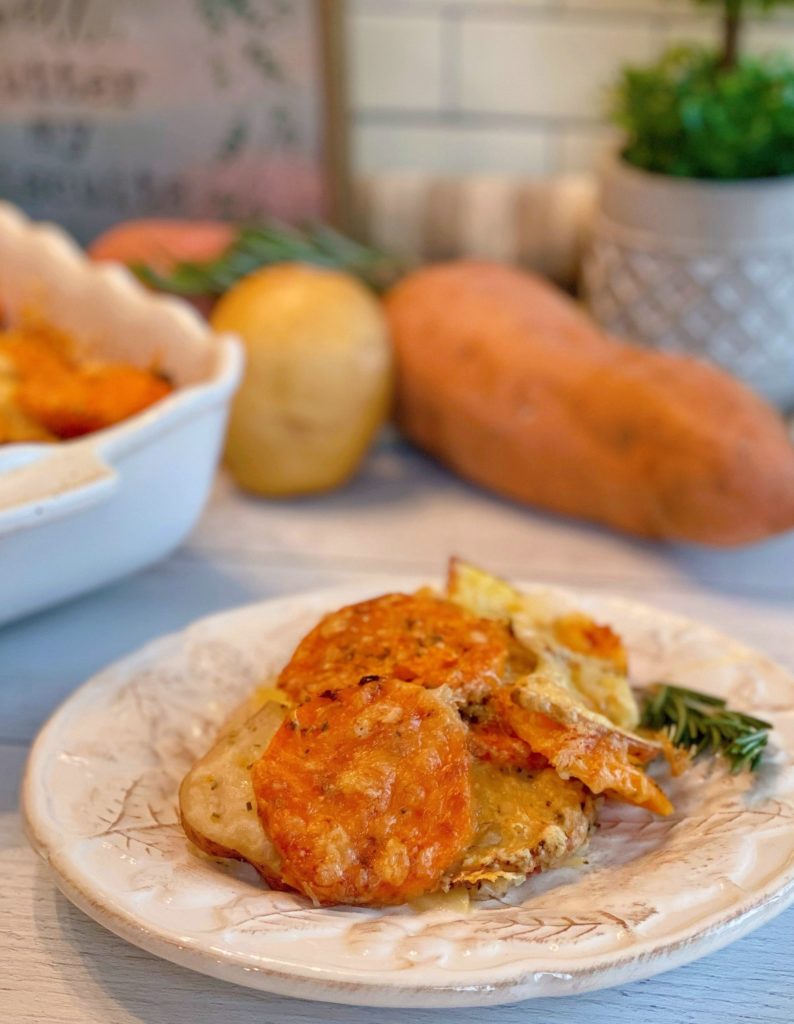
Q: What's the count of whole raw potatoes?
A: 3